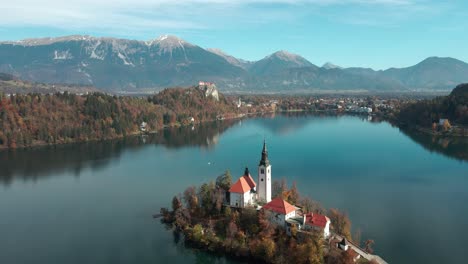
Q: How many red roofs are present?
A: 3